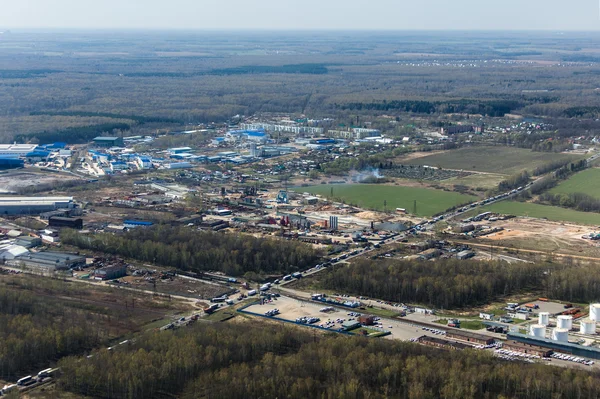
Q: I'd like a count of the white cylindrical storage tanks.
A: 6